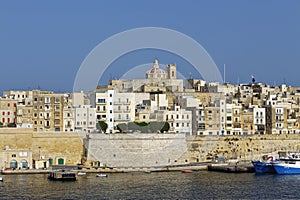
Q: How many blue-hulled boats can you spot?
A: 2